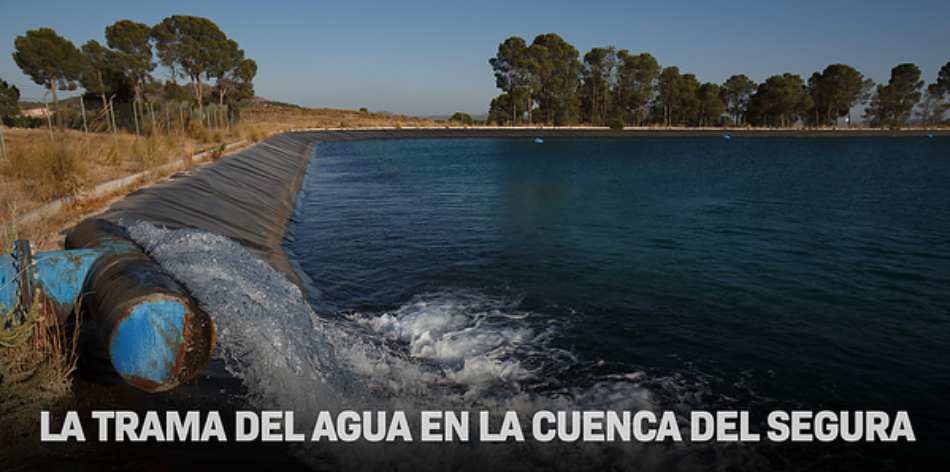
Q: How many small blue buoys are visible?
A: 3